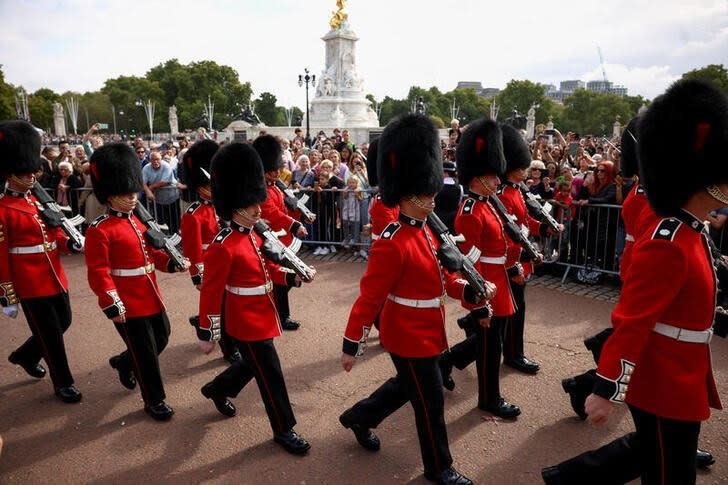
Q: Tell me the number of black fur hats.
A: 11